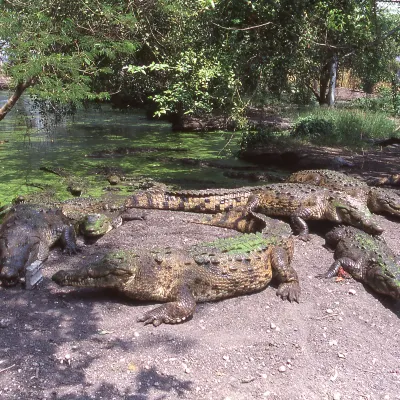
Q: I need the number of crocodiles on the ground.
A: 6